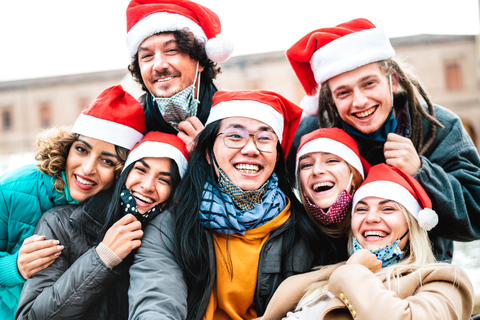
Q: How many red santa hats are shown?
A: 7